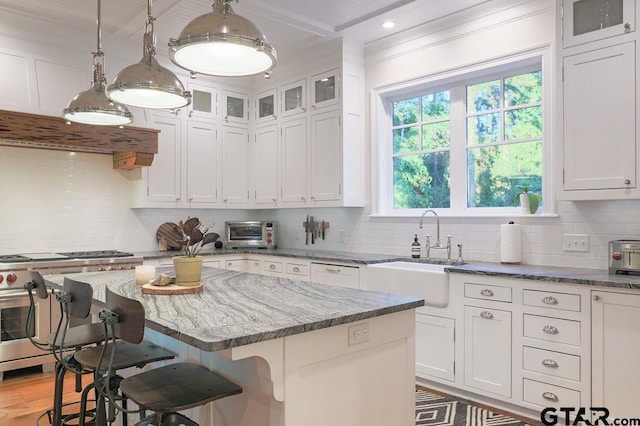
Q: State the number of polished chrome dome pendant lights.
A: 3